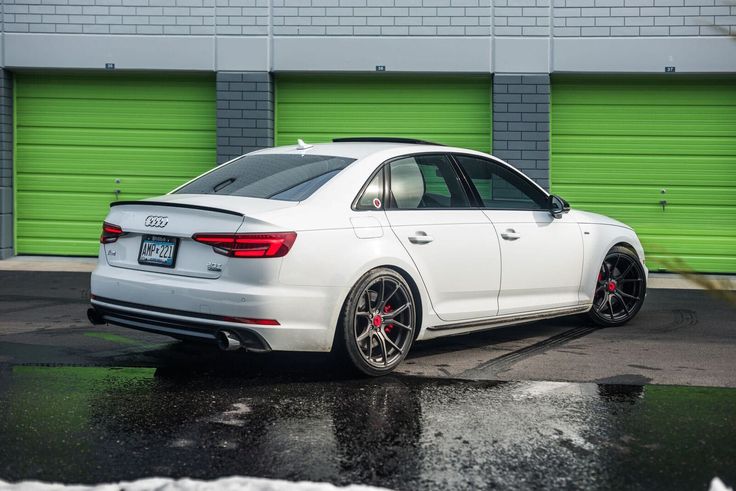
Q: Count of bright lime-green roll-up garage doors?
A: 3